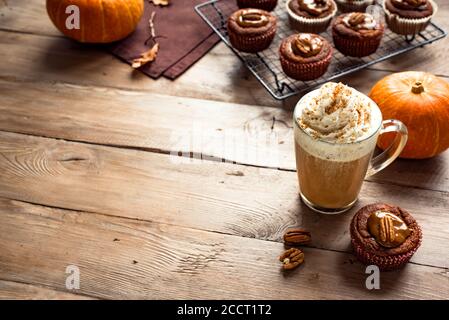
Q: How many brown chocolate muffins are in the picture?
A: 8